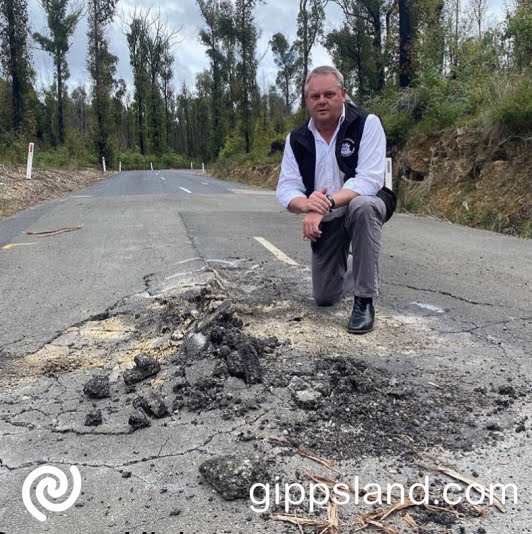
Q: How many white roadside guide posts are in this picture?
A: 7